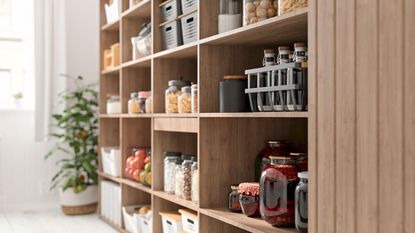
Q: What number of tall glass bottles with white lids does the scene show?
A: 3